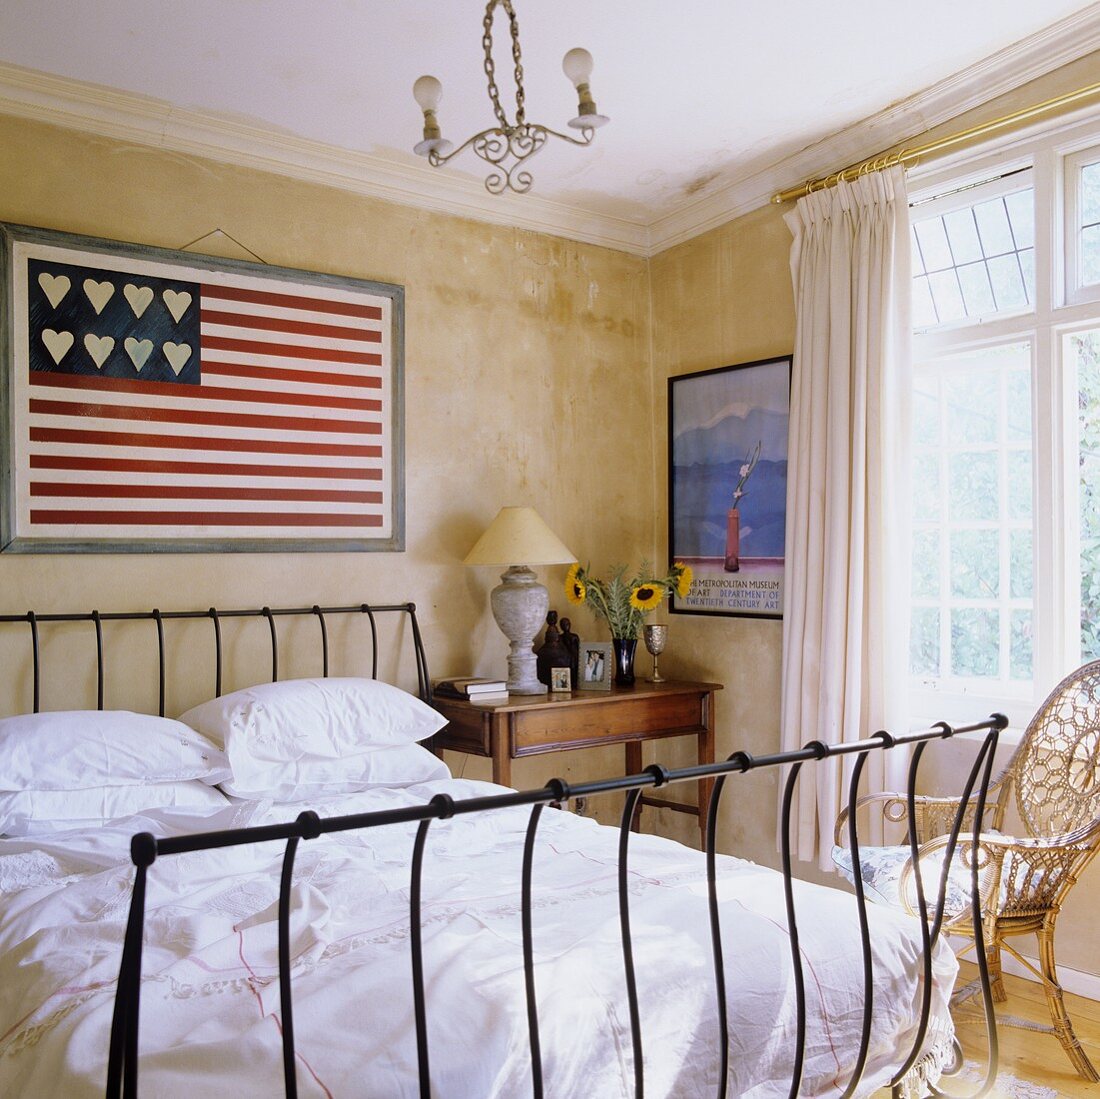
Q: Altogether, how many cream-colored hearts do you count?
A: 8